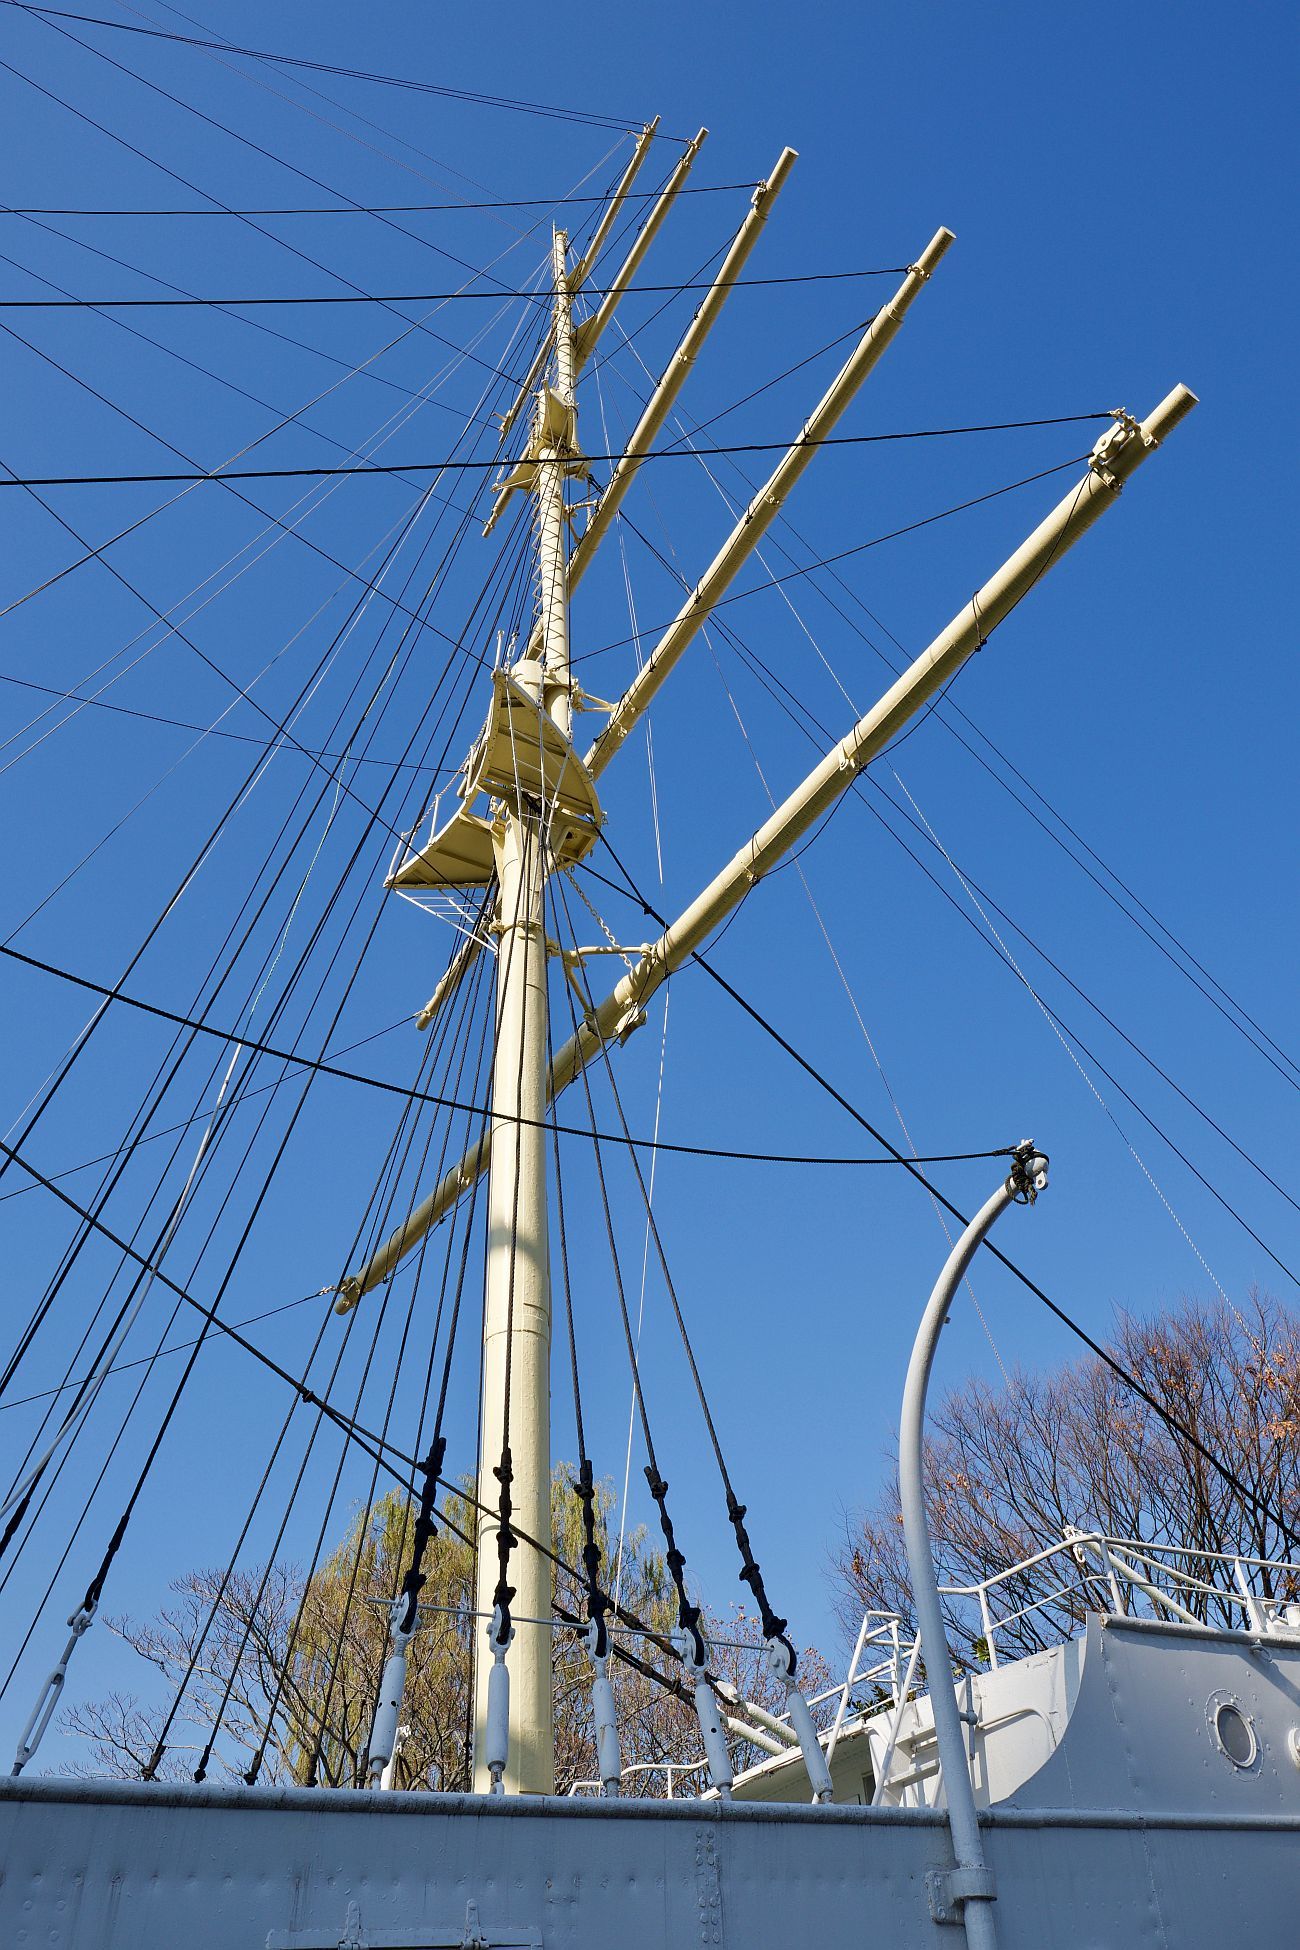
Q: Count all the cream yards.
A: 5